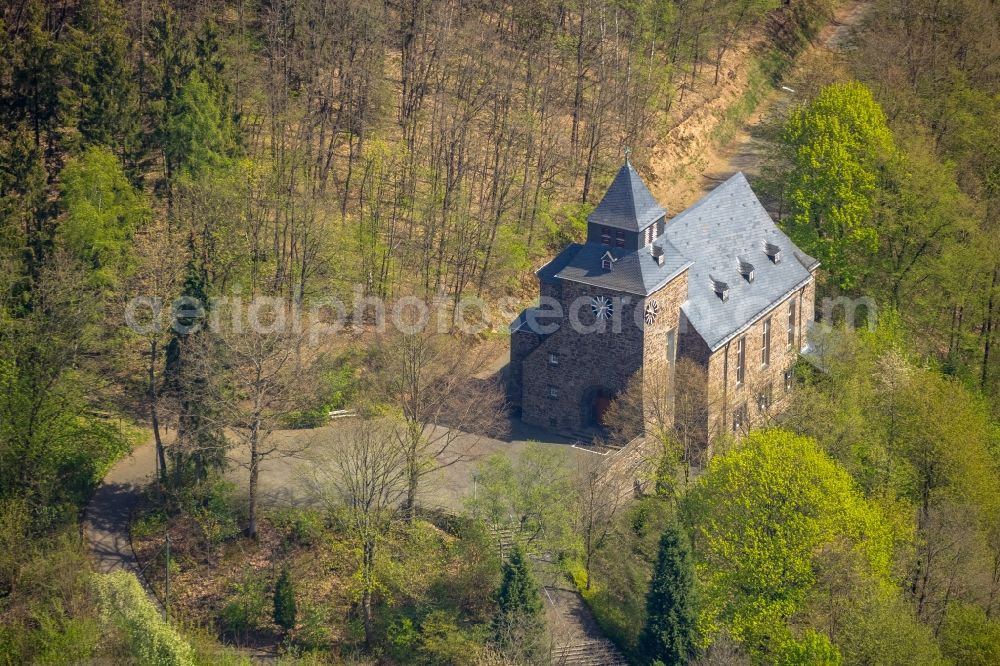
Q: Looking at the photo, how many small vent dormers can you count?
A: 5